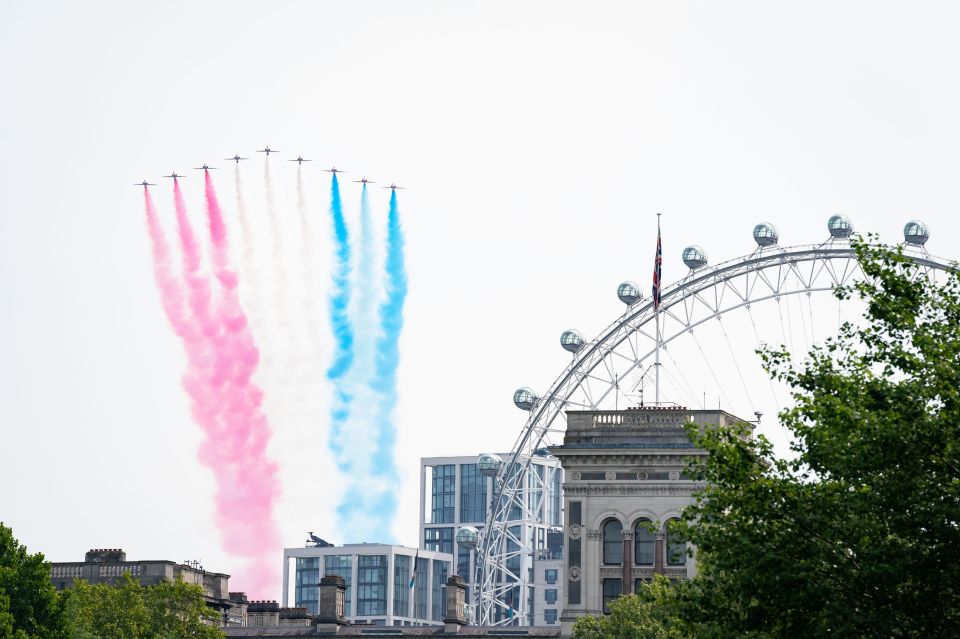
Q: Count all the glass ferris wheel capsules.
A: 9